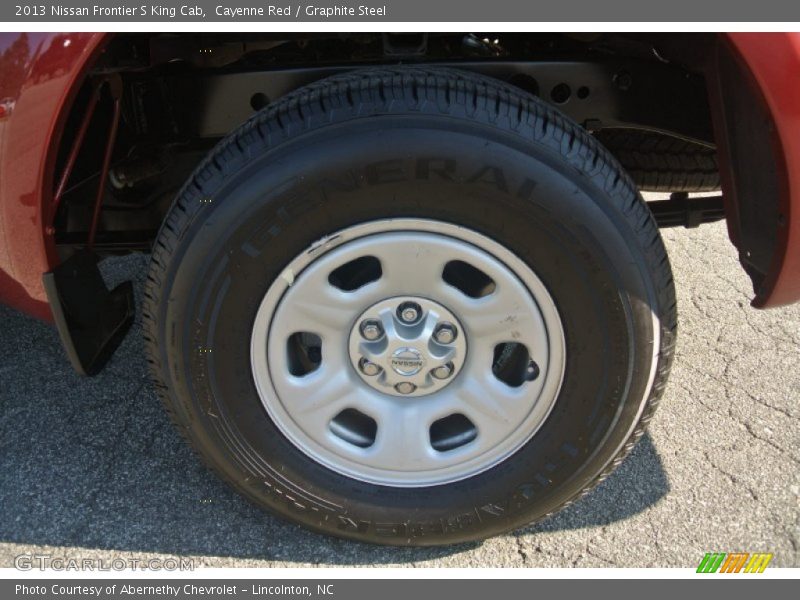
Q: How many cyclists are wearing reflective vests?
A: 0